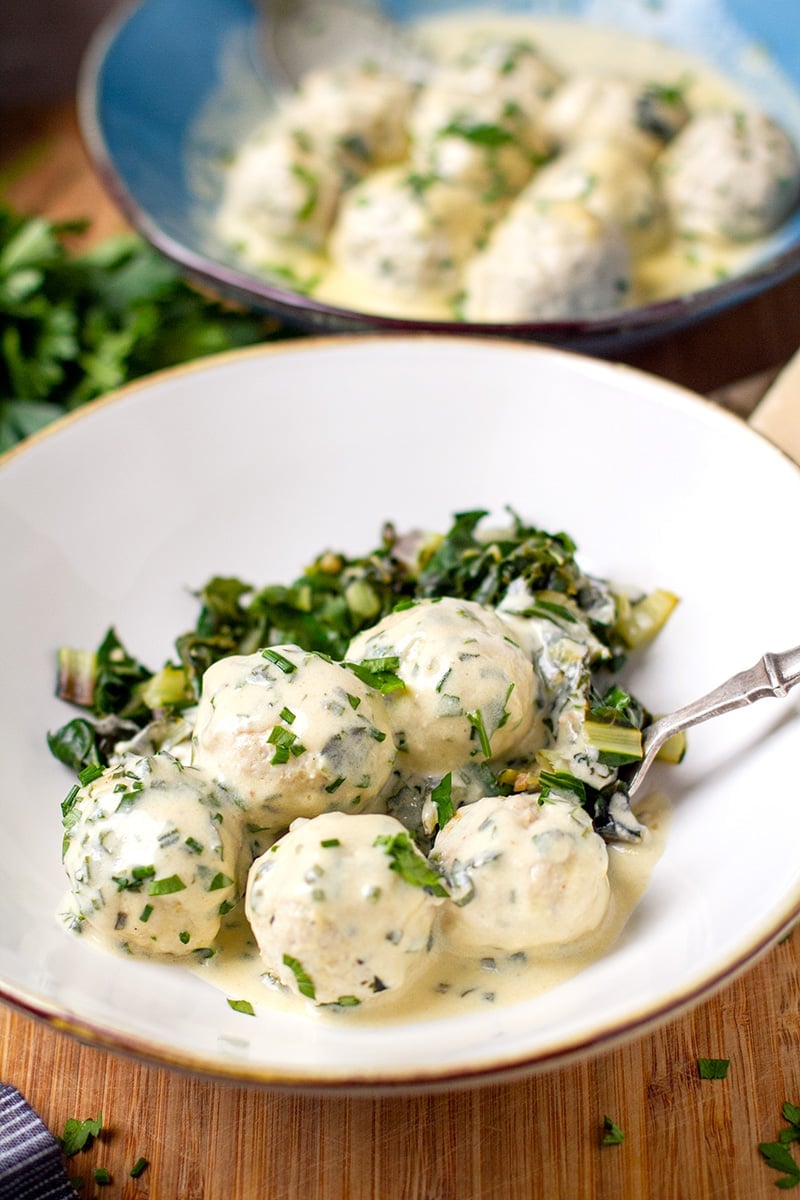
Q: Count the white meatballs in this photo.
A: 14